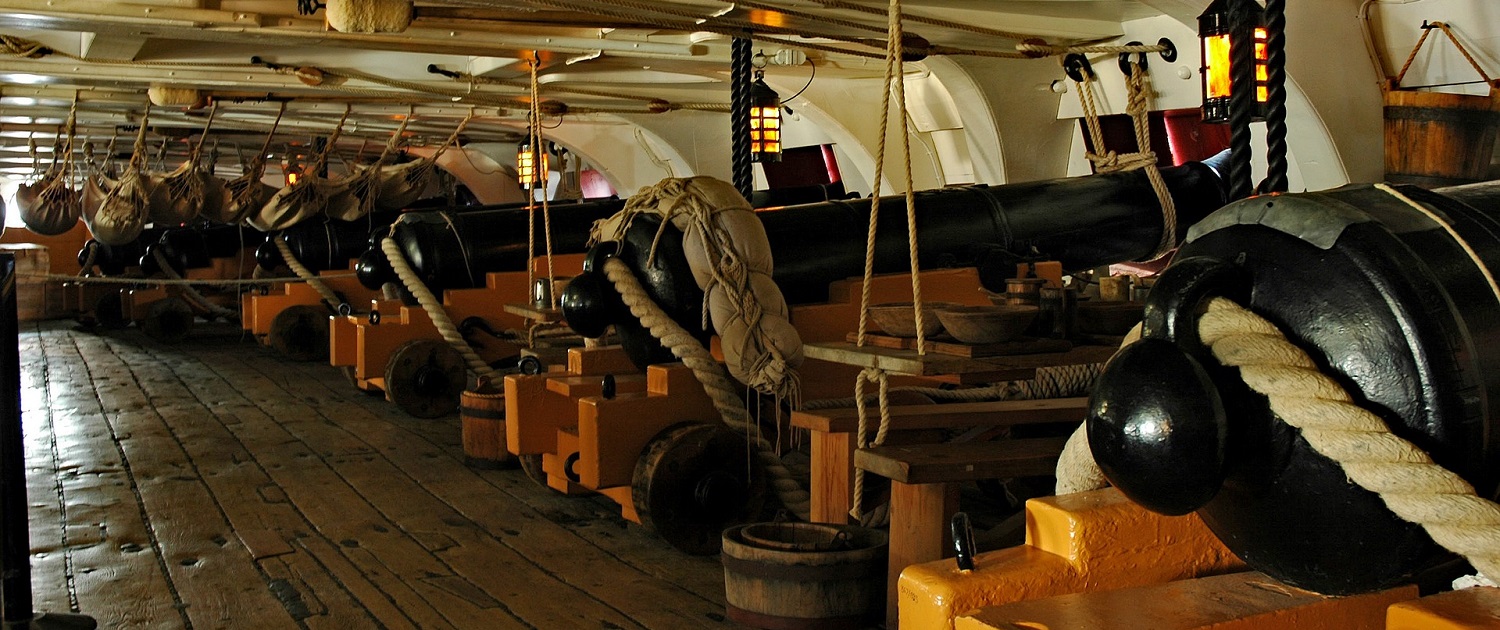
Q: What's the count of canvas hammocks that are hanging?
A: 7